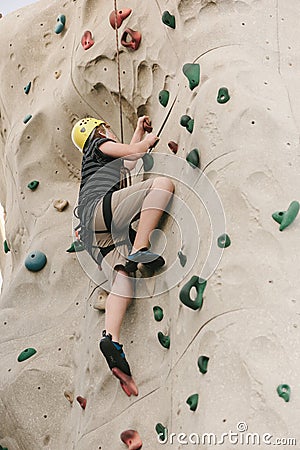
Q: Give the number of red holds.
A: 8